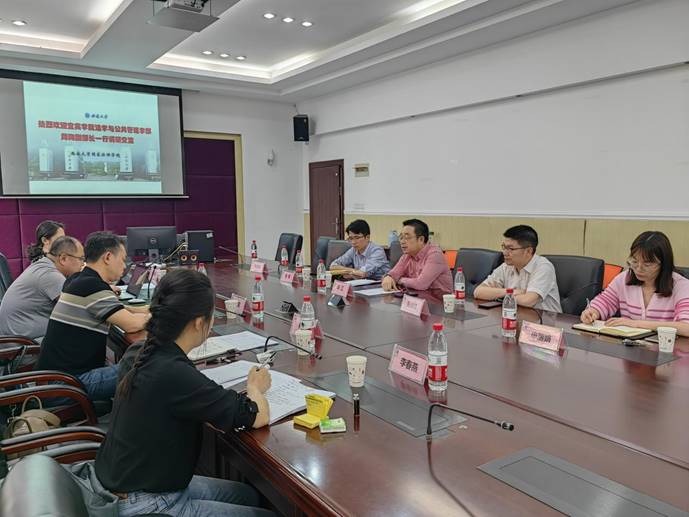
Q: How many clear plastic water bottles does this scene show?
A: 10